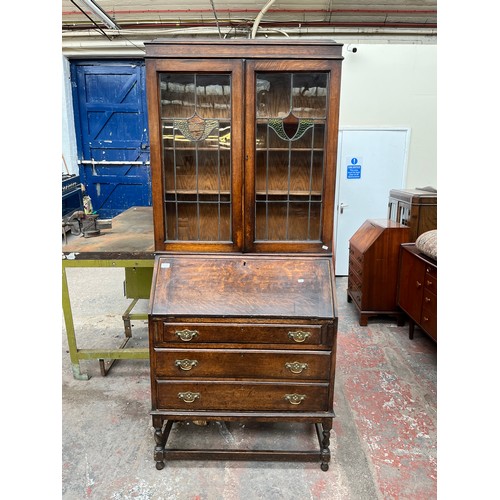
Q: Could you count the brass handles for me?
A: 6